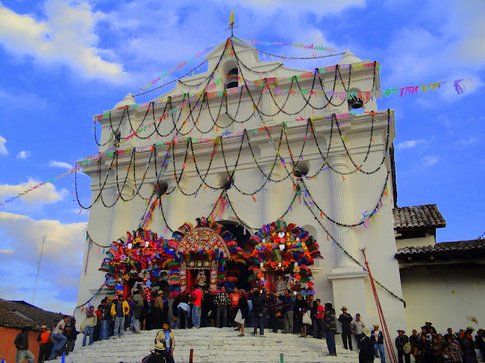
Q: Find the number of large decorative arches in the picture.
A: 3